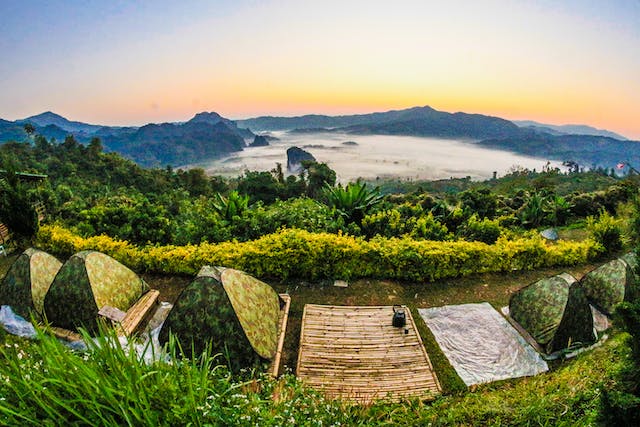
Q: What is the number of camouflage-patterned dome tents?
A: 5